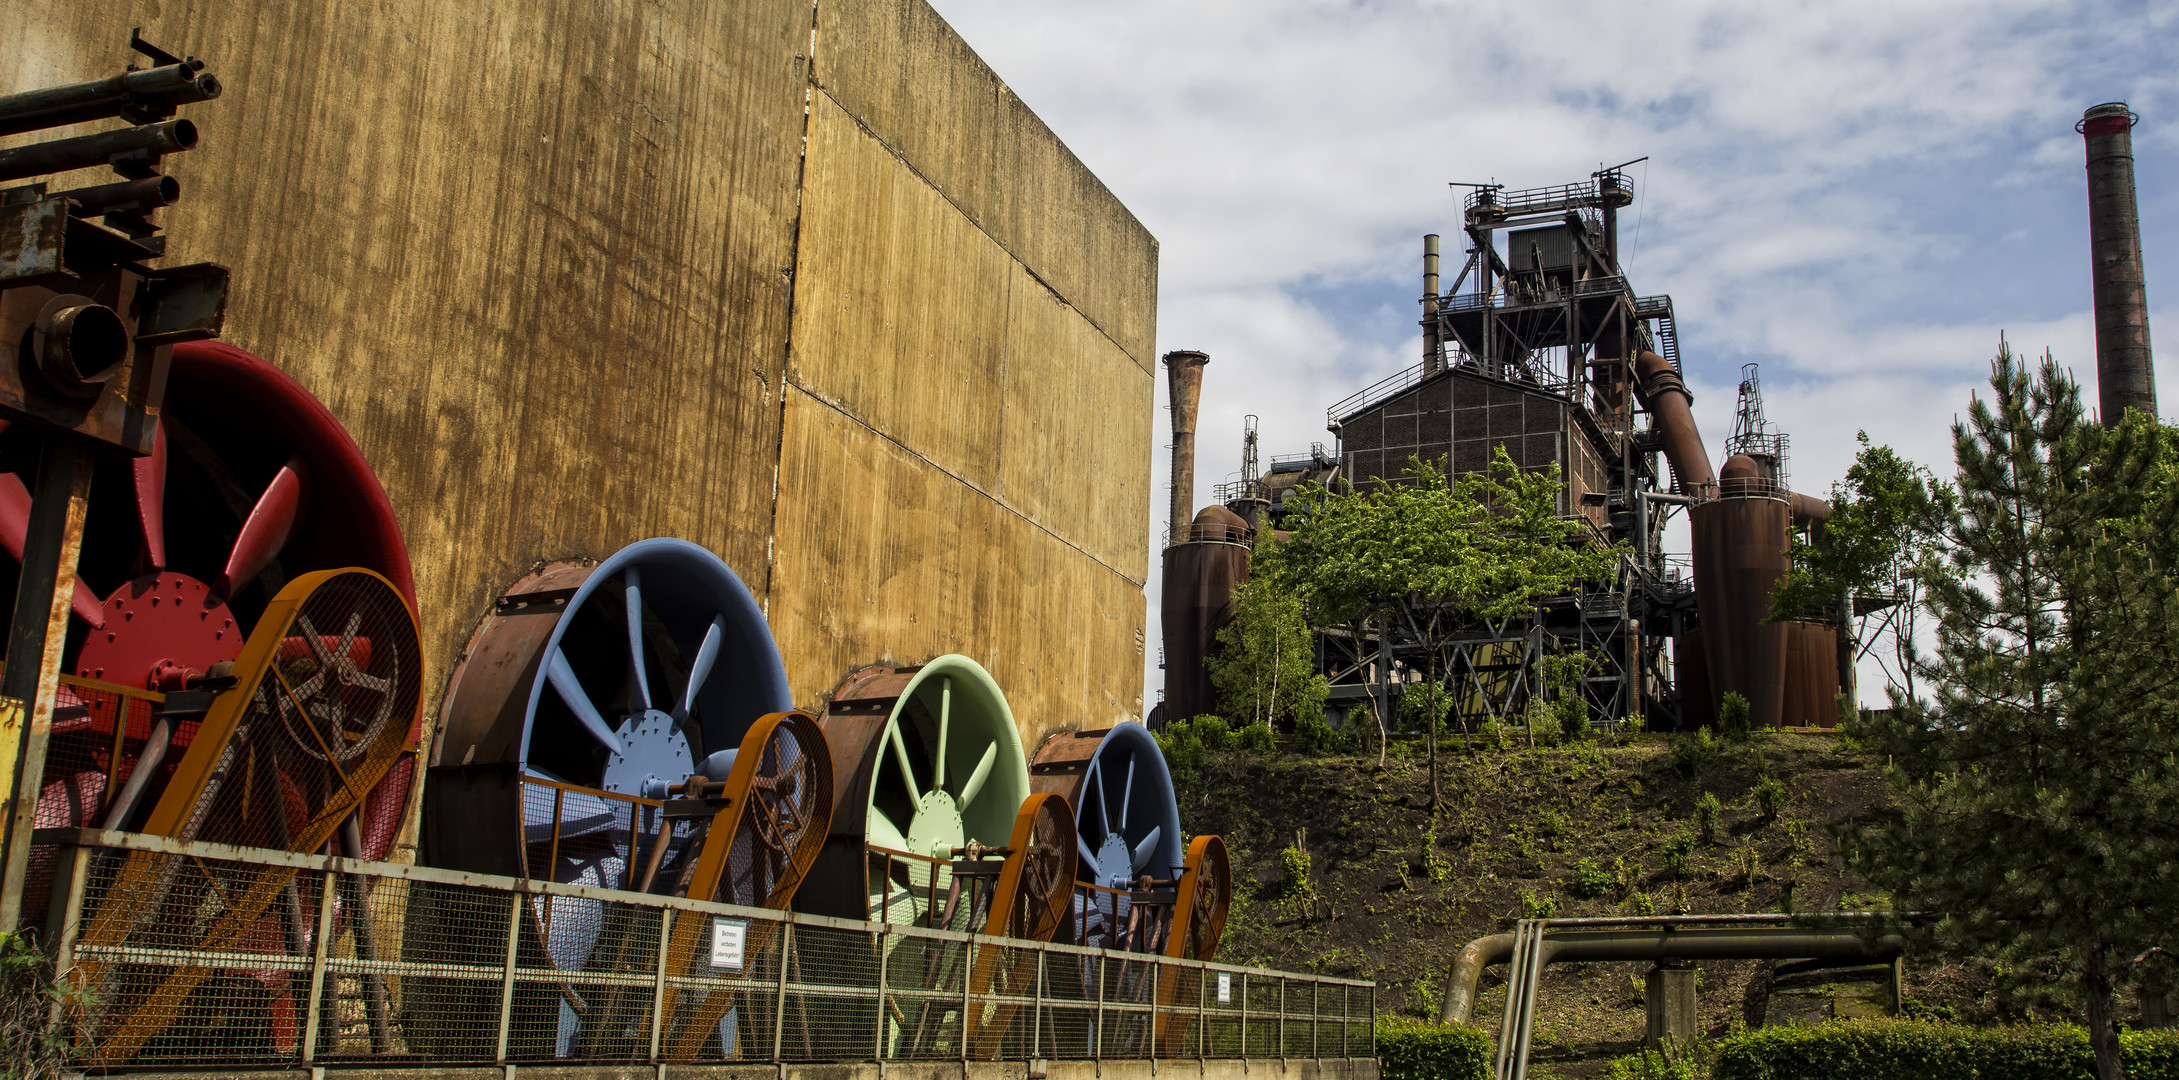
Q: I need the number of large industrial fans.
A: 4